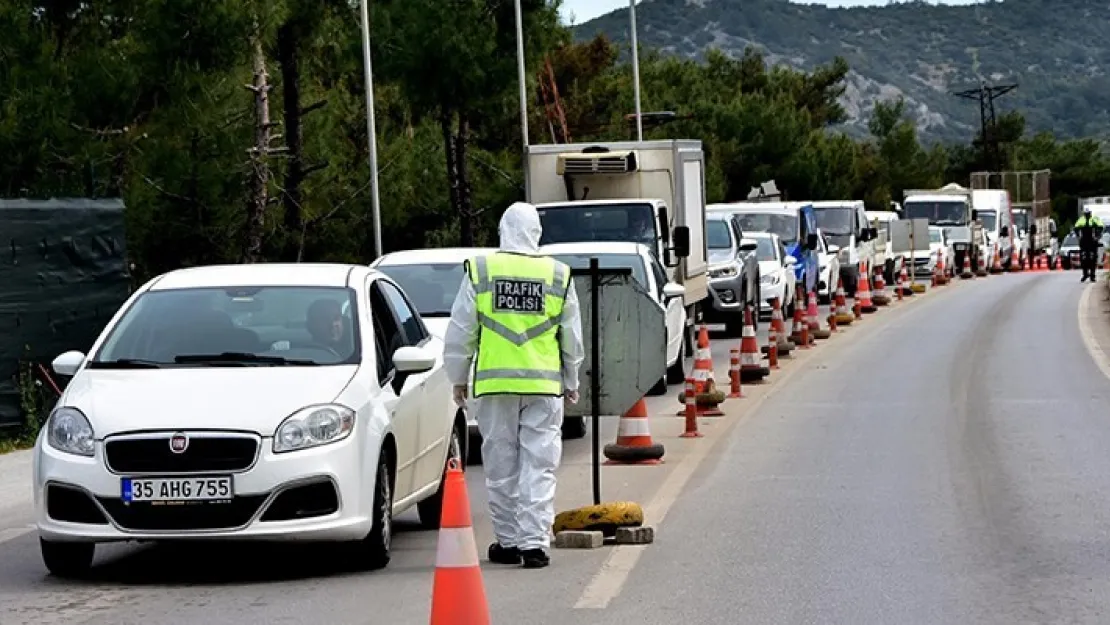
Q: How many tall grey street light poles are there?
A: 3